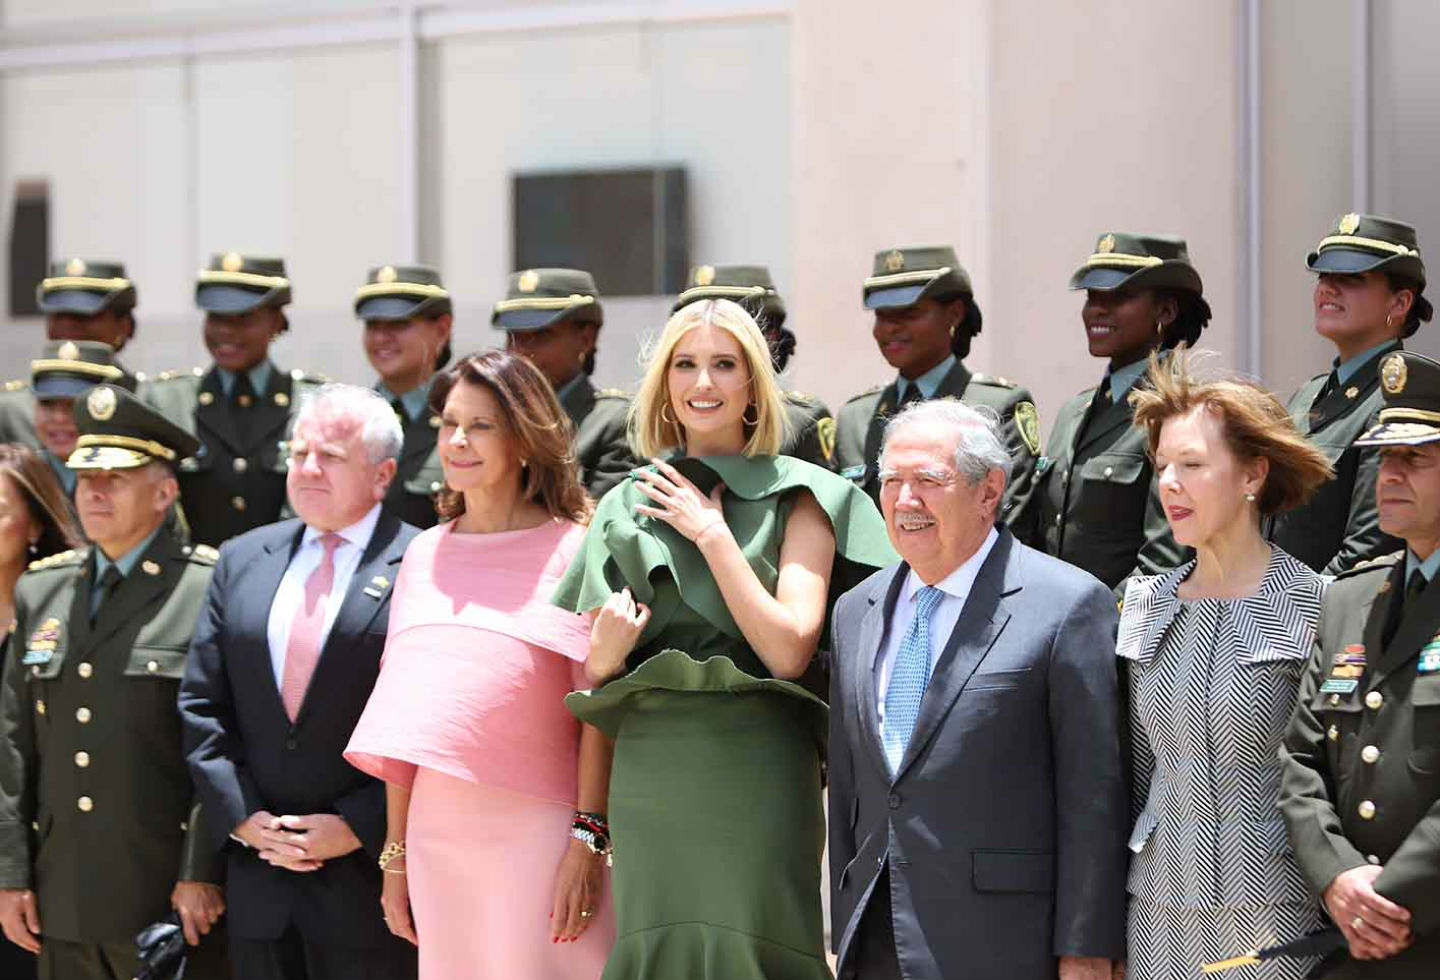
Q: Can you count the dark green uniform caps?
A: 11